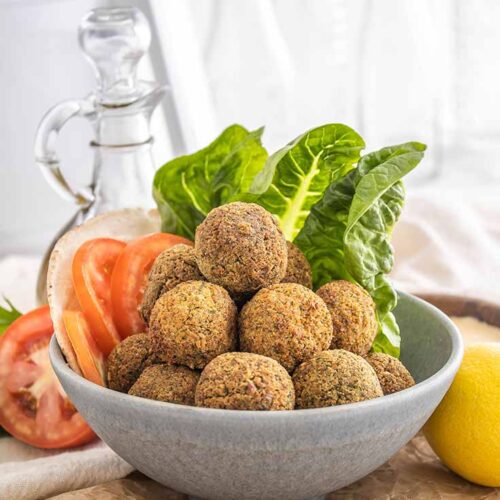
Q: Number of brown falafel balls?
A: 11